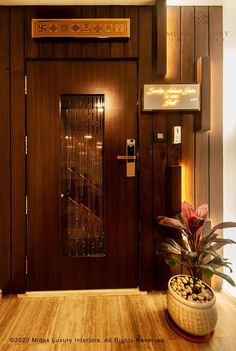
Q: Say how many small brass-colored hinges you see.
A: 4